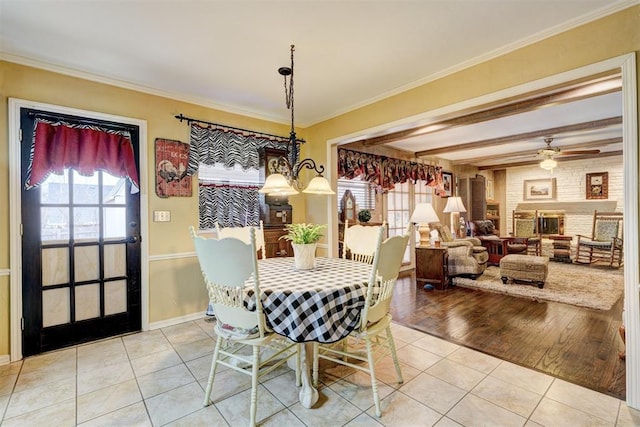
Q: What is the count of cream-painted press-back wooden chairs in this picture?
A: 4